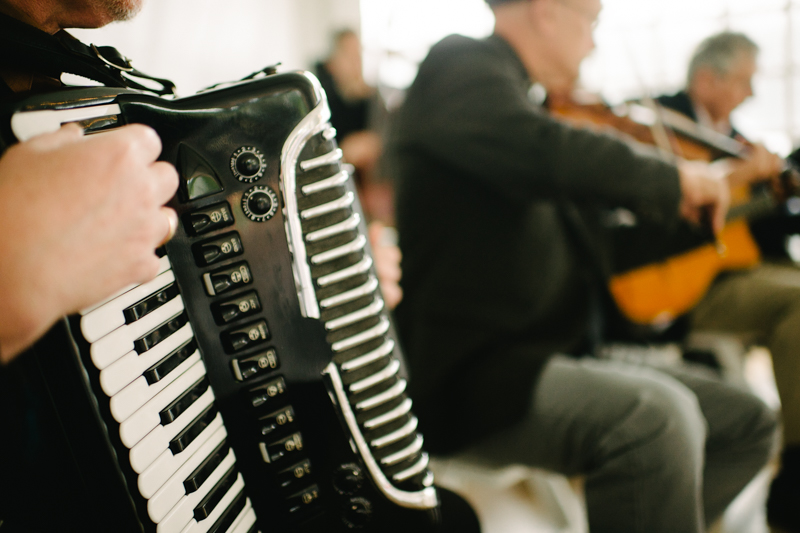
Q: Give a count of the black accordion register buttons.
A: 11